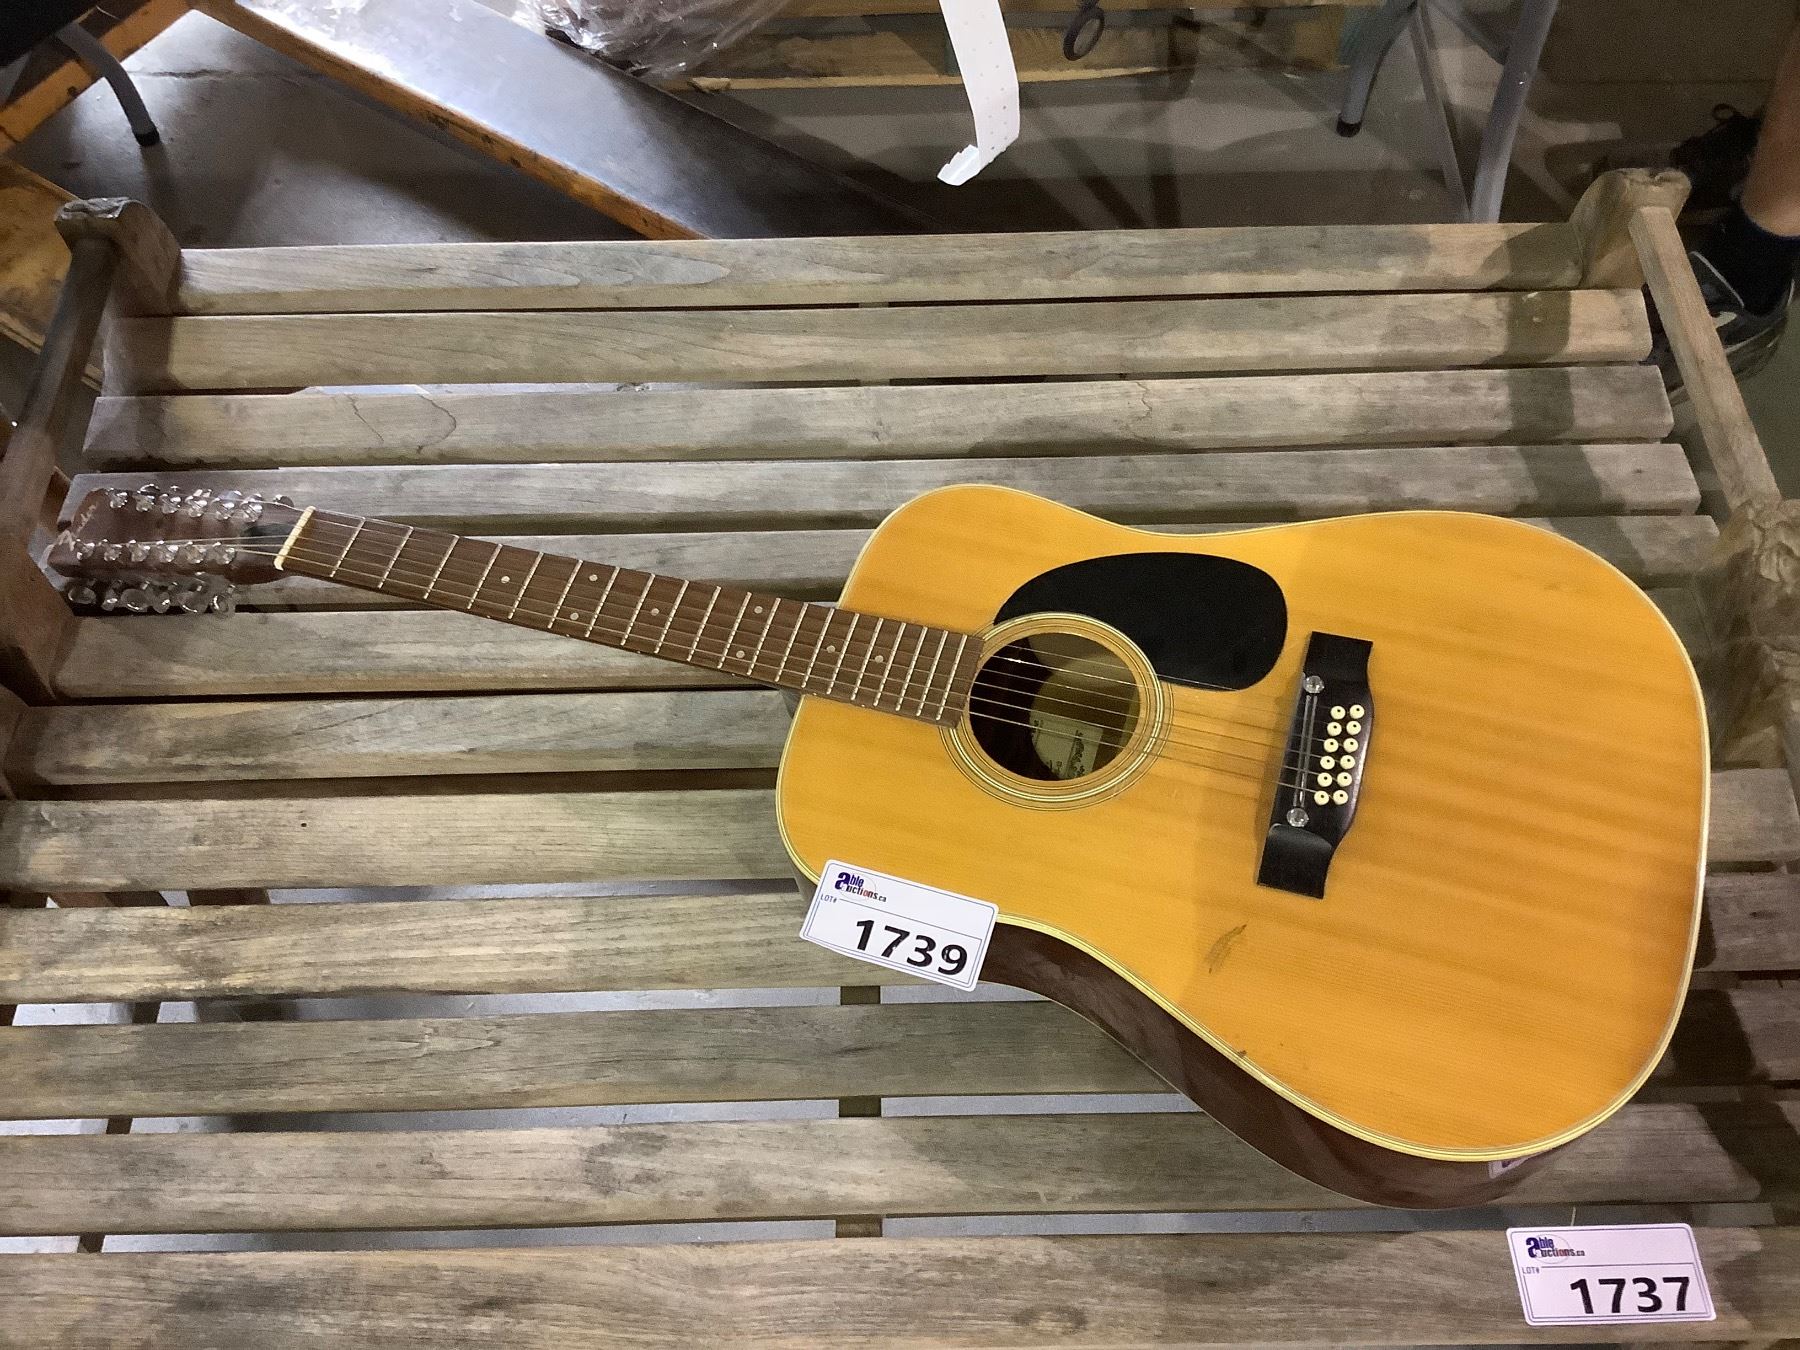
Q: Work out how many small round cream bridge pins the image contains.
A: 12